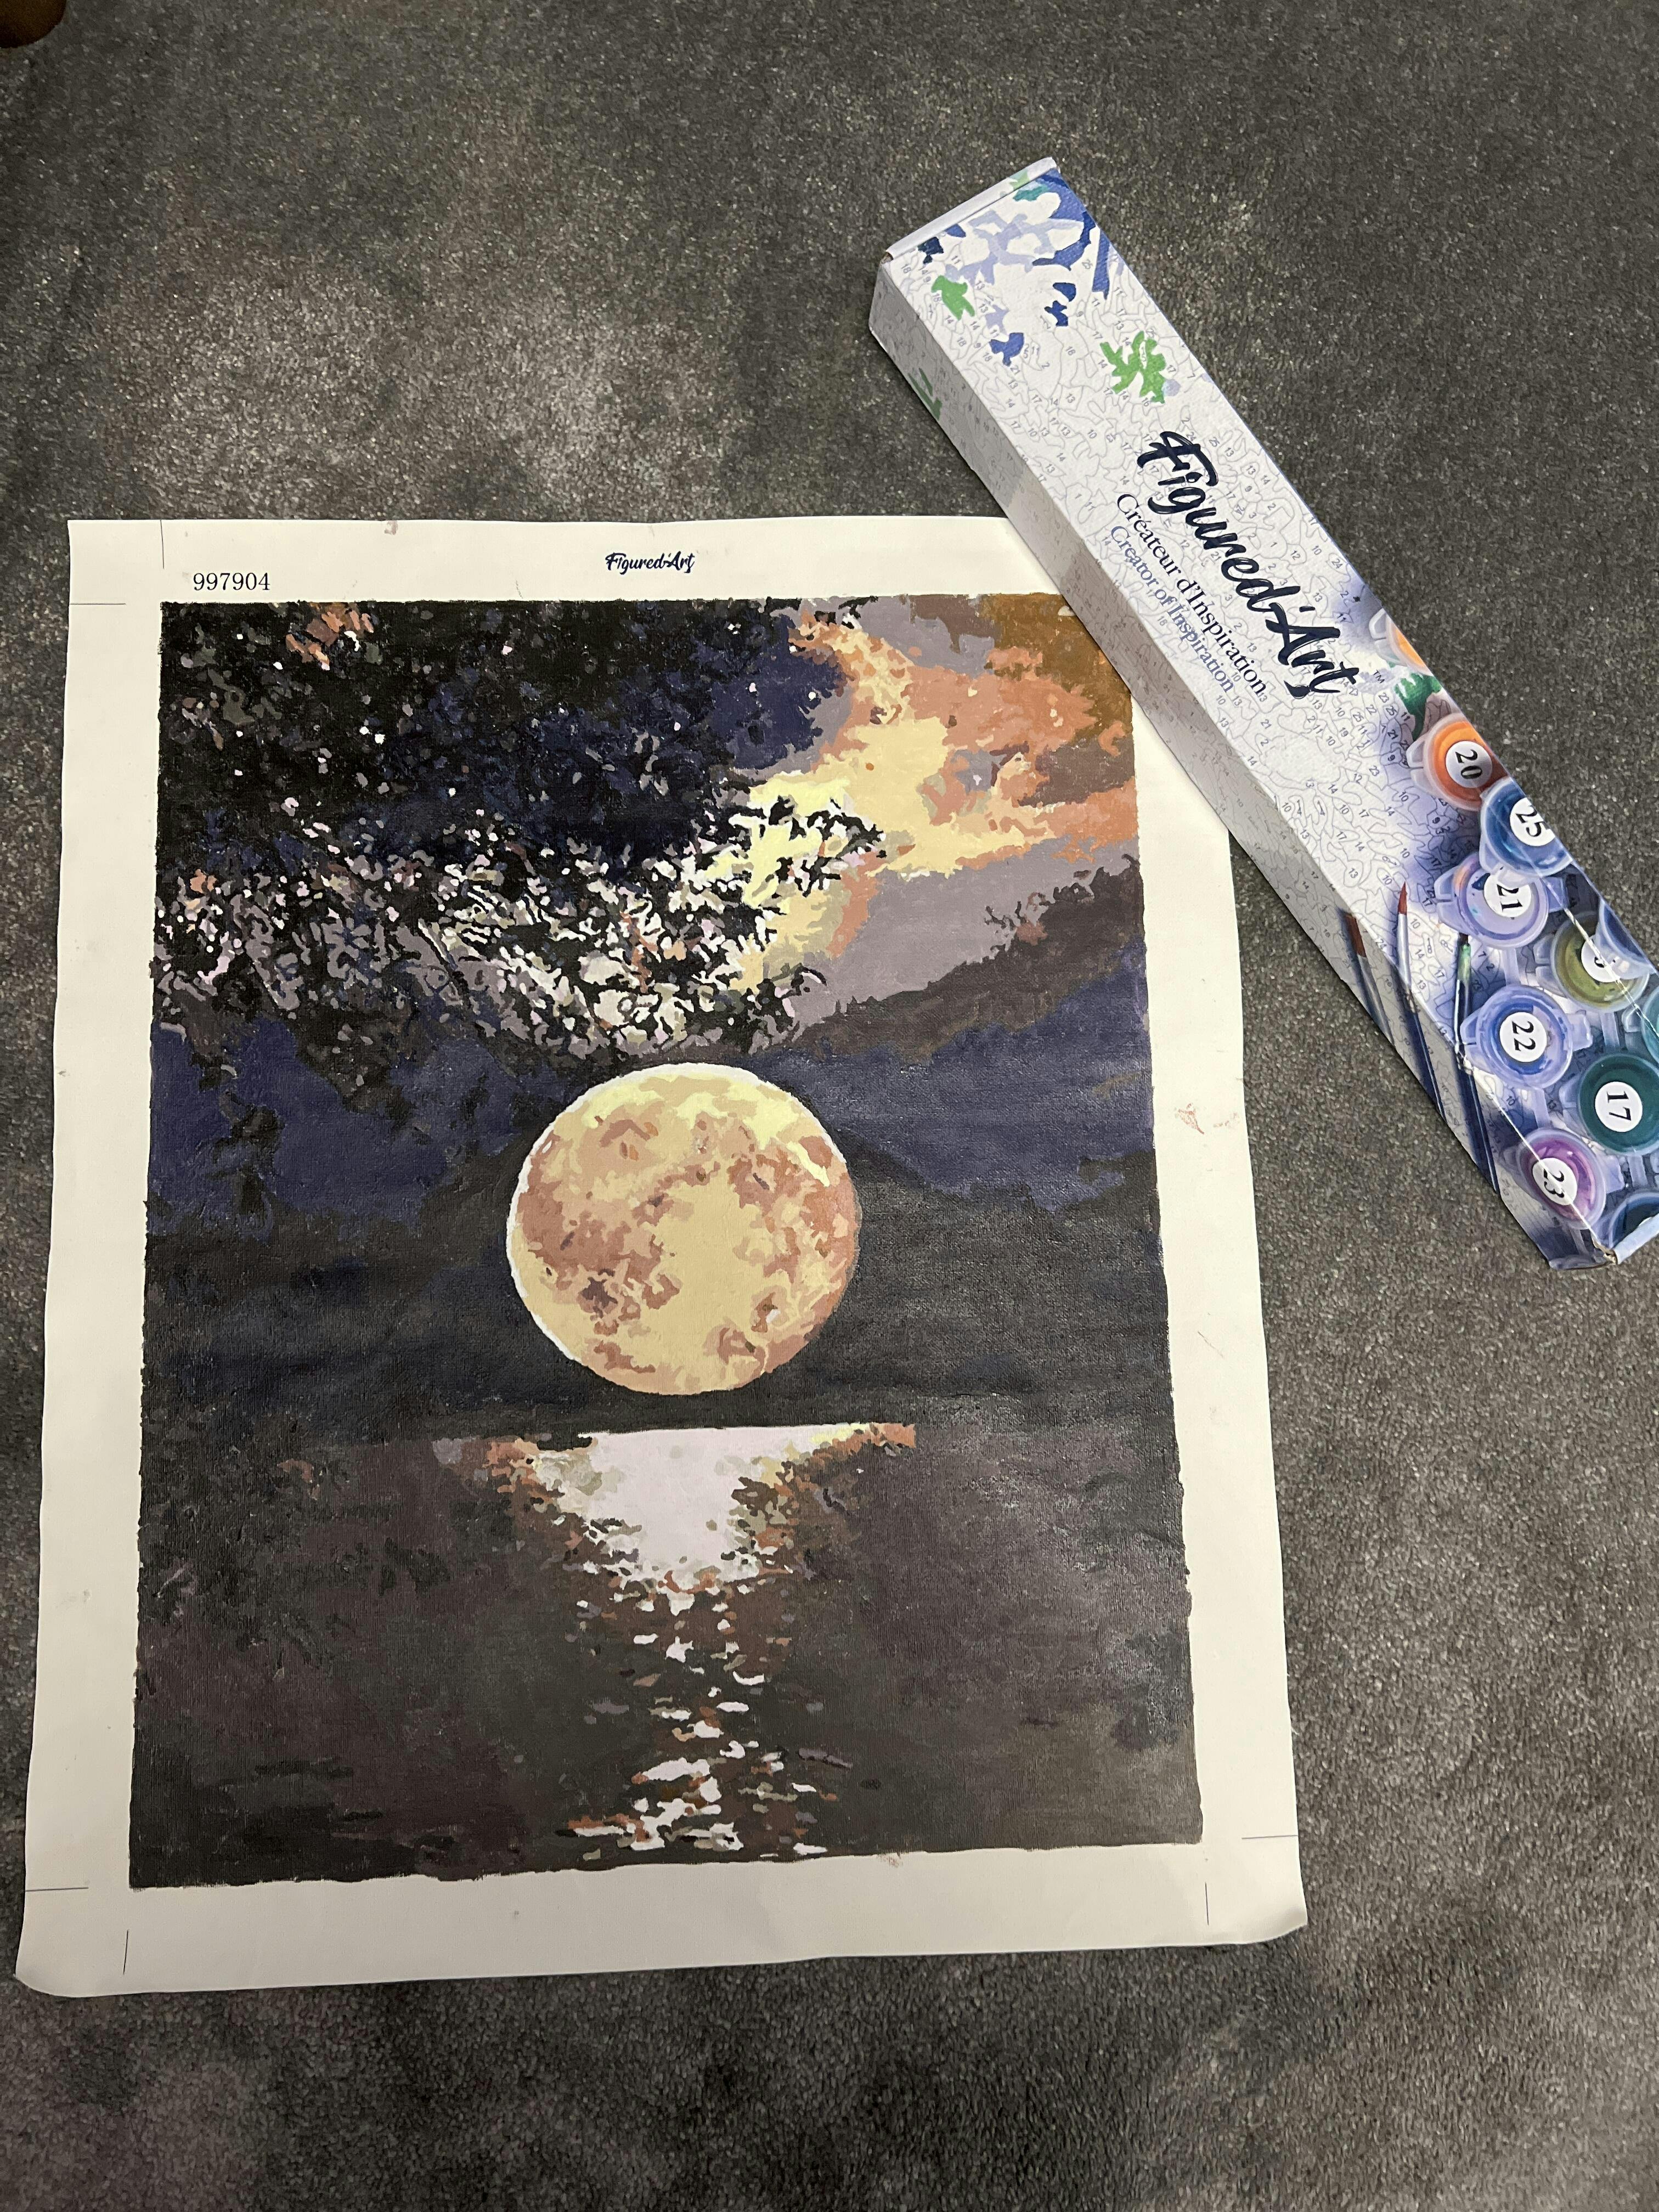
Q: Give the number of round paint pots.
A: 11